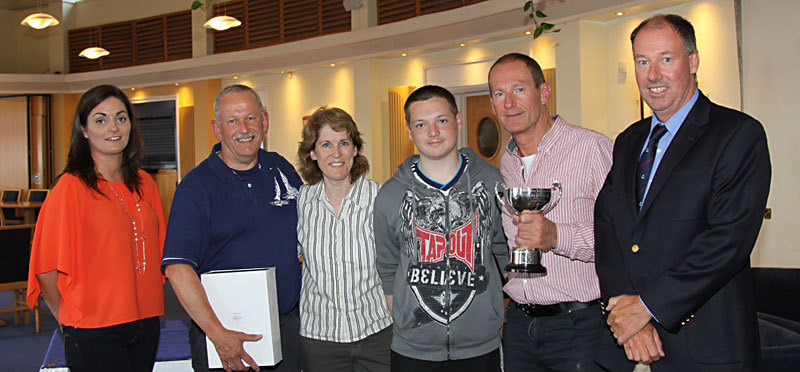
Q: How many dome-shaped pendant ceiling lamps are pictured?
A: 3